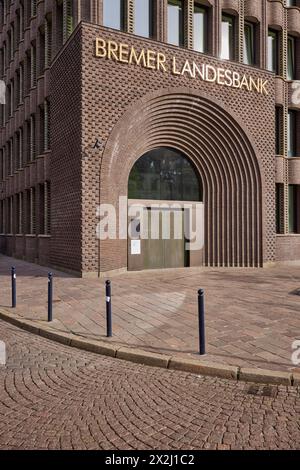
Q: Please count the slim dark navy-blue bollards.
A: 4